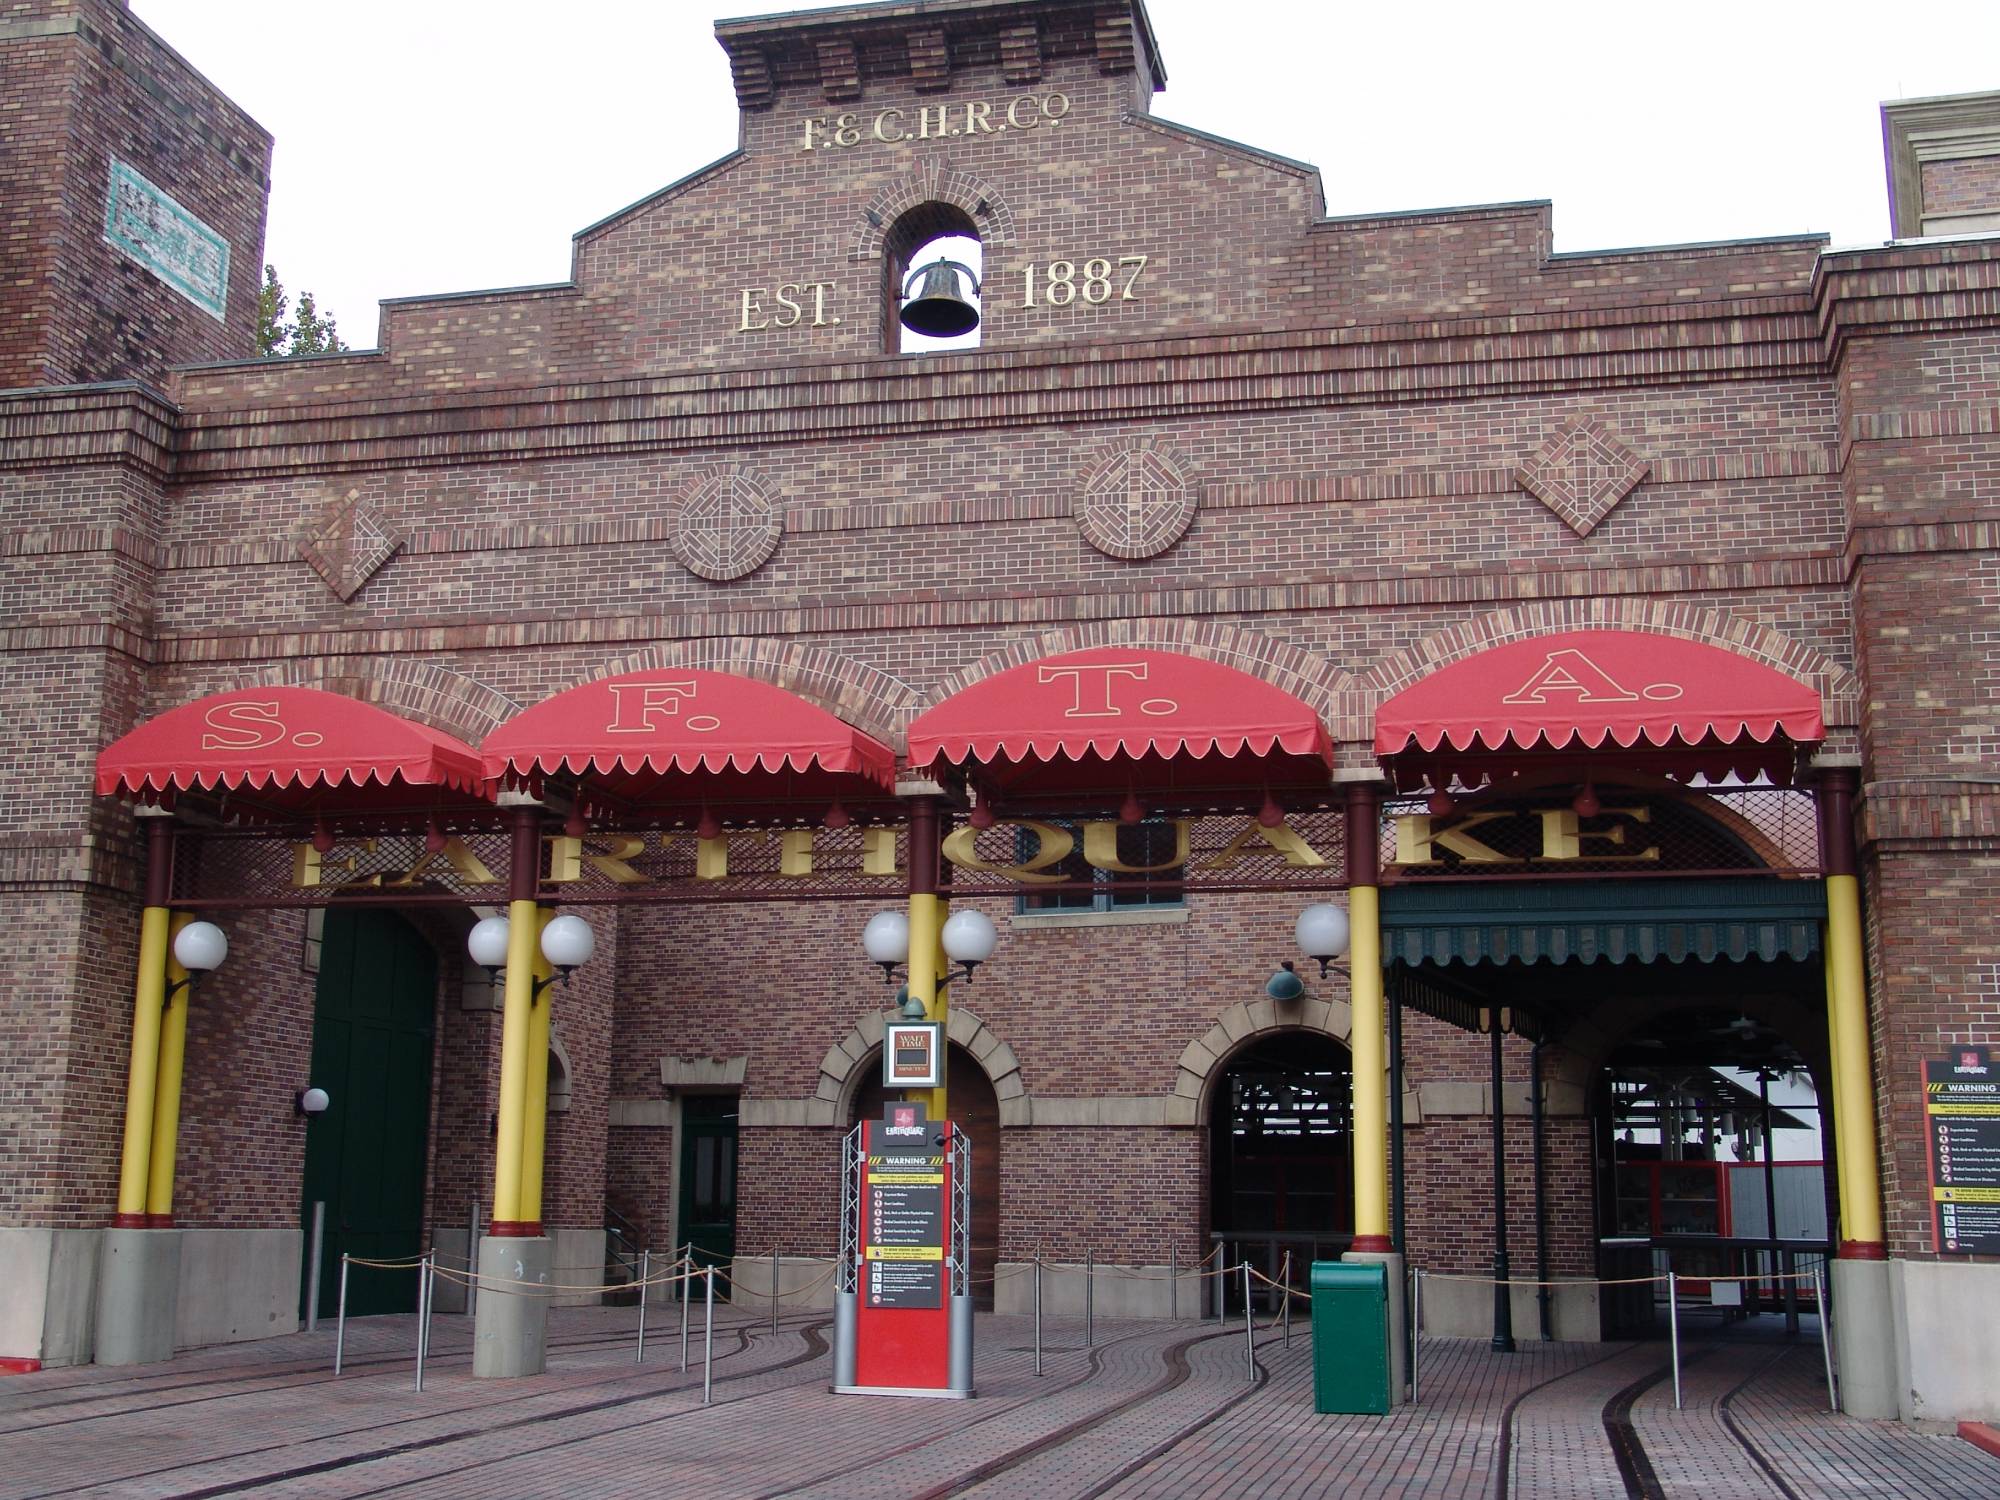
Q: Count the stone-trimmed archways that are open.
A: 2